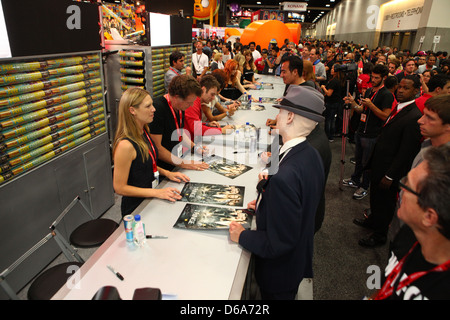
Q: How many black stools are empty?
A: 2